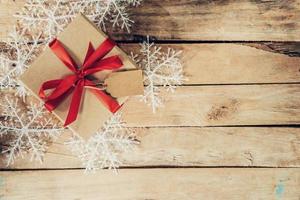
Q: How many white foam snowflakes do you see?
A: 6